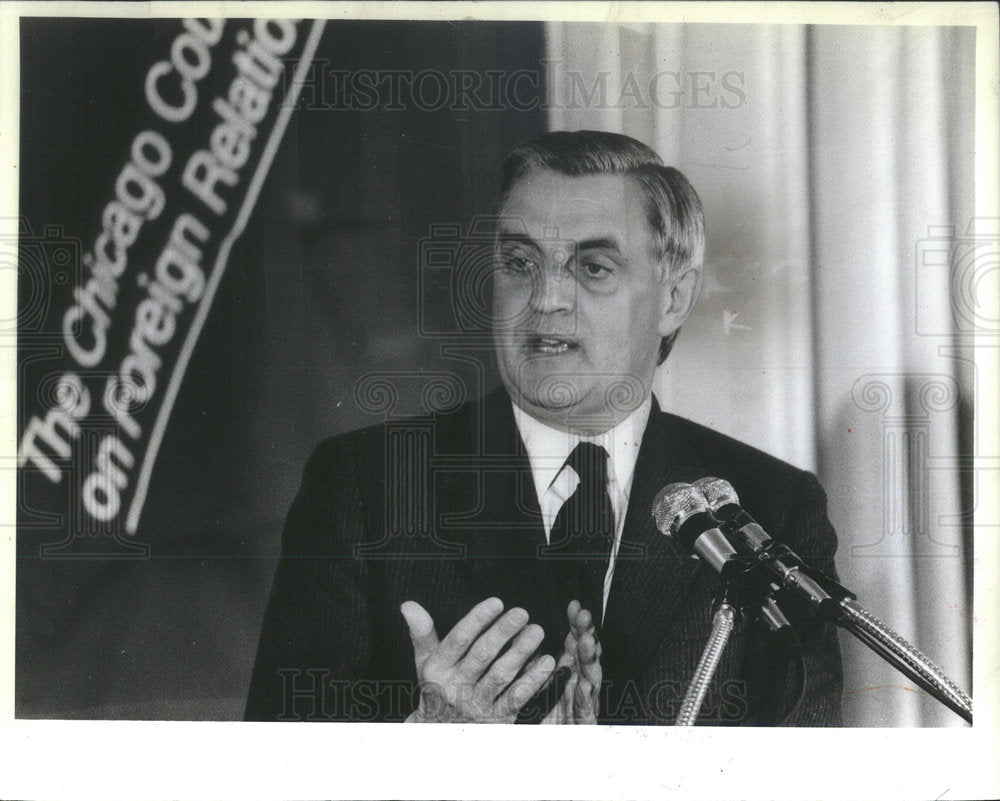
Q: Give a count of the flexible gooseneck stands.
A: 2